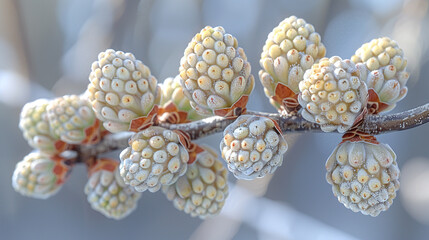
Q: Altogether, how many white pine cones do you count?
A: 14